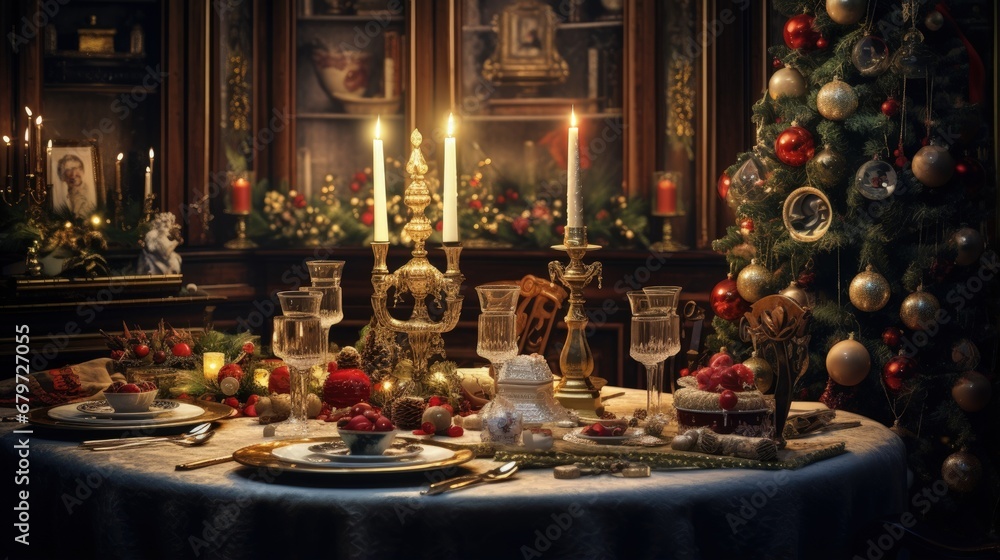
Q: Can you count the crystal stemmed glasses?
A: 5